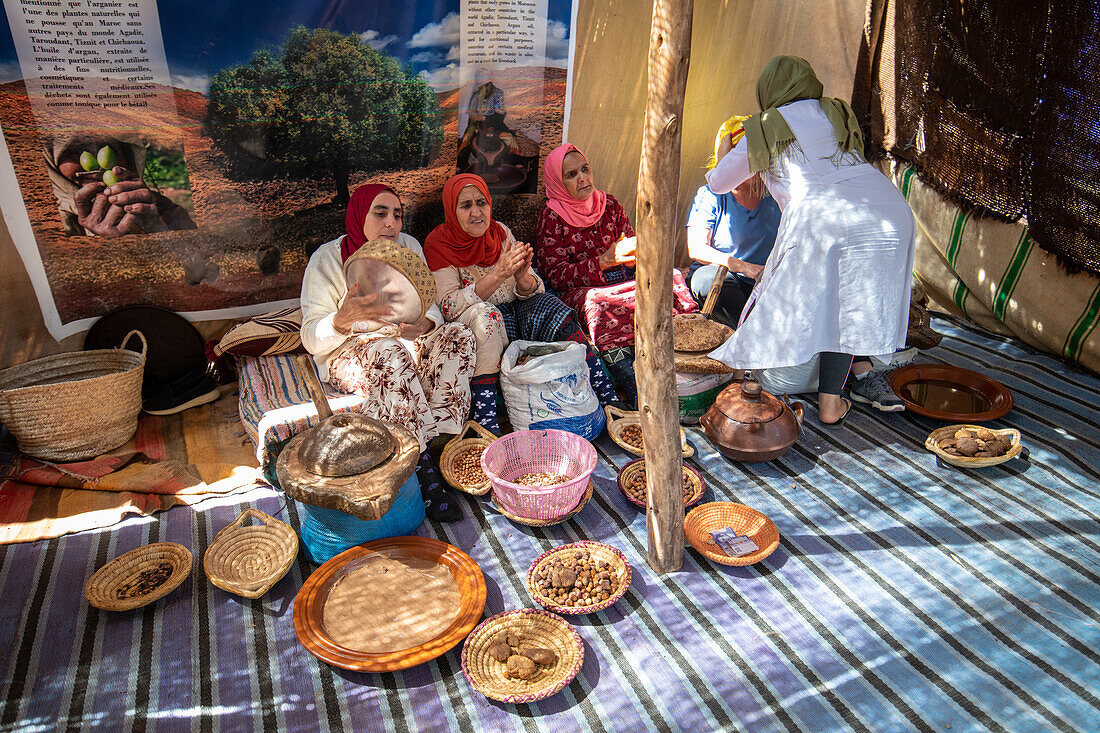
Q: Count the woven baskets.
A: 11